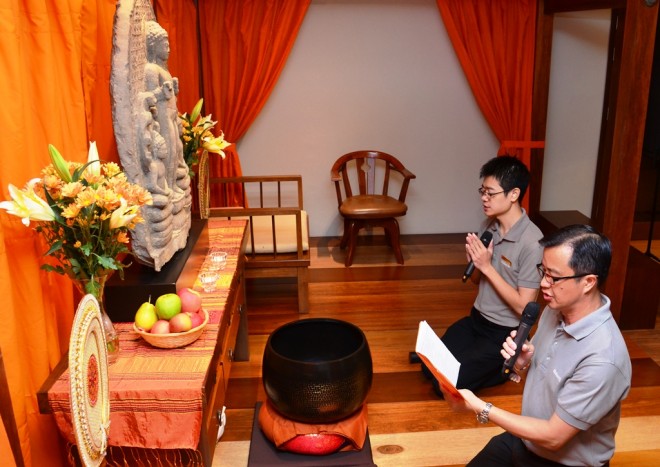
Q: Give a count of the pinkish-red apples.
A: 4